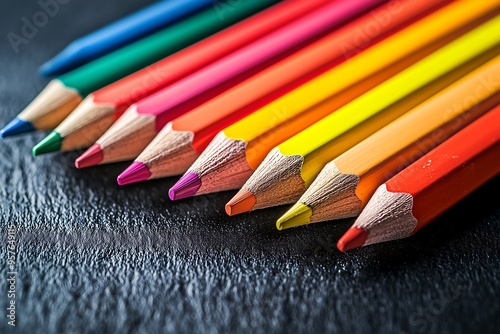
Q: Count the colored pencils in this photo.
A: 9